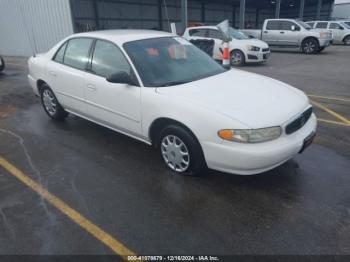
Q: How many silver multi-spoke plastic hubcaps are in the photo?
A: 2